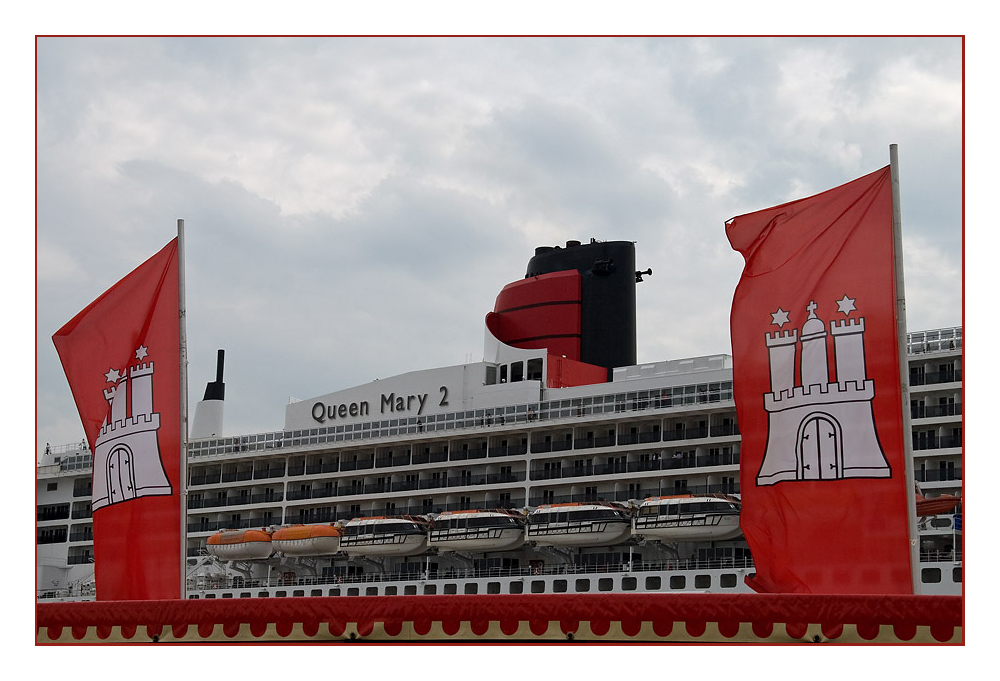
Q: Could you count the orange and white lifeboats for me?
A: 2